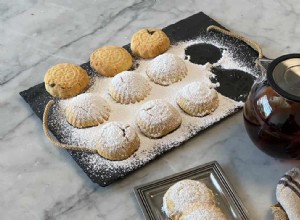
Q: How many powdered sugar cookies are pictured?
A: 8